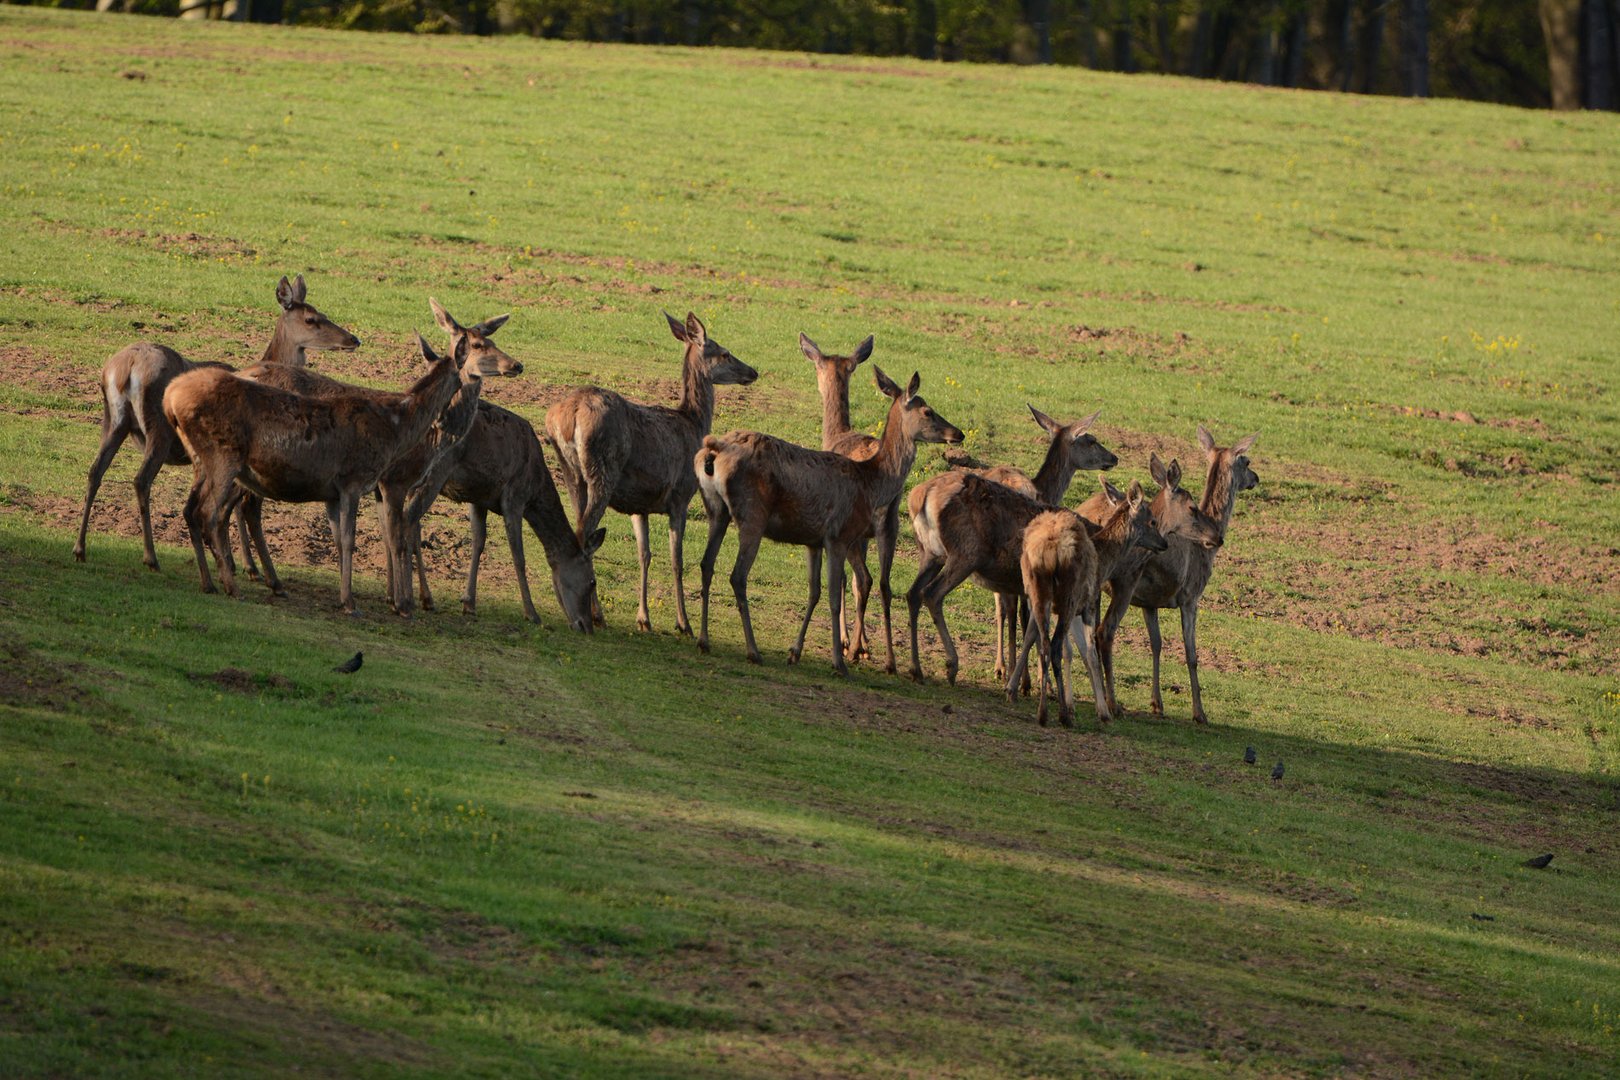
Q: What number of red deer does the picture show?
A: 11